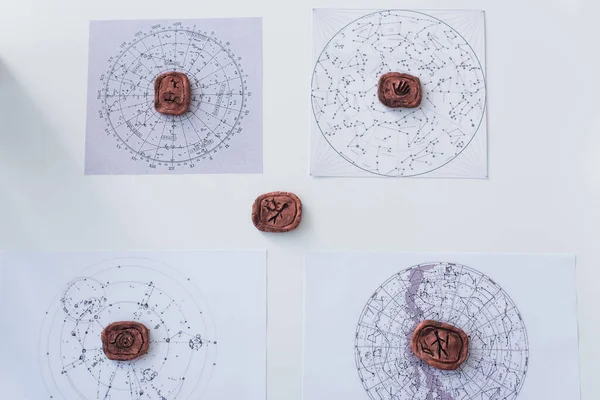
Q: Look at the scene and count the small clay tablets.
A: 5